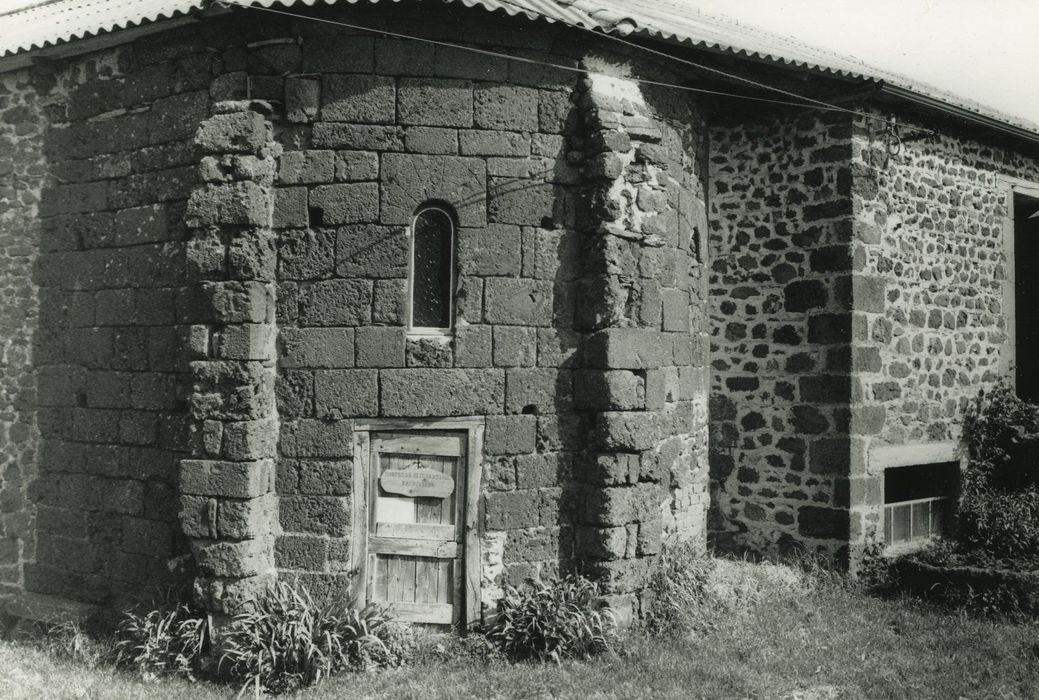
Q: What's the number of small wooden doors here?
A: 1